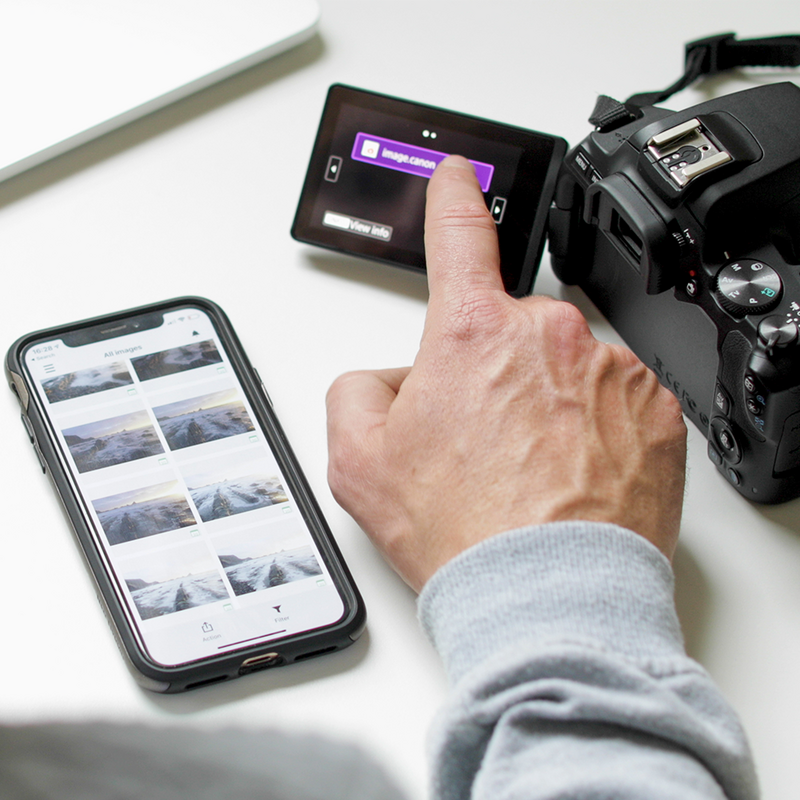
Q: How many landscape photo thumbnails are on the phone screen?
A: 8